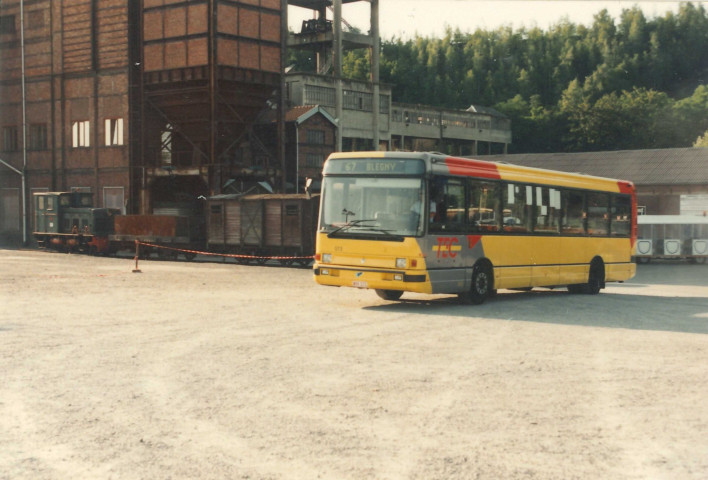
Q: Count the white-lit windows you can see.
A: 2